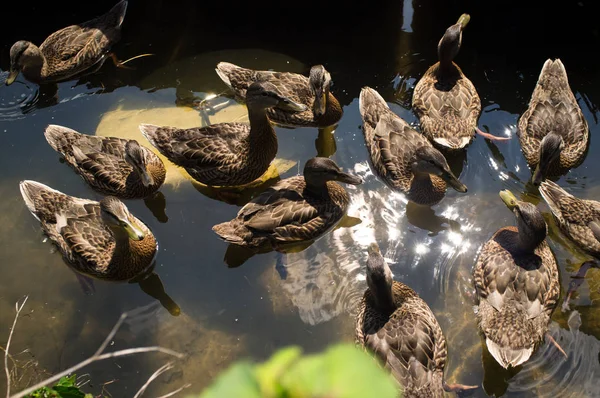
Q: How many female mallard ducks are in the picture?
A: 12